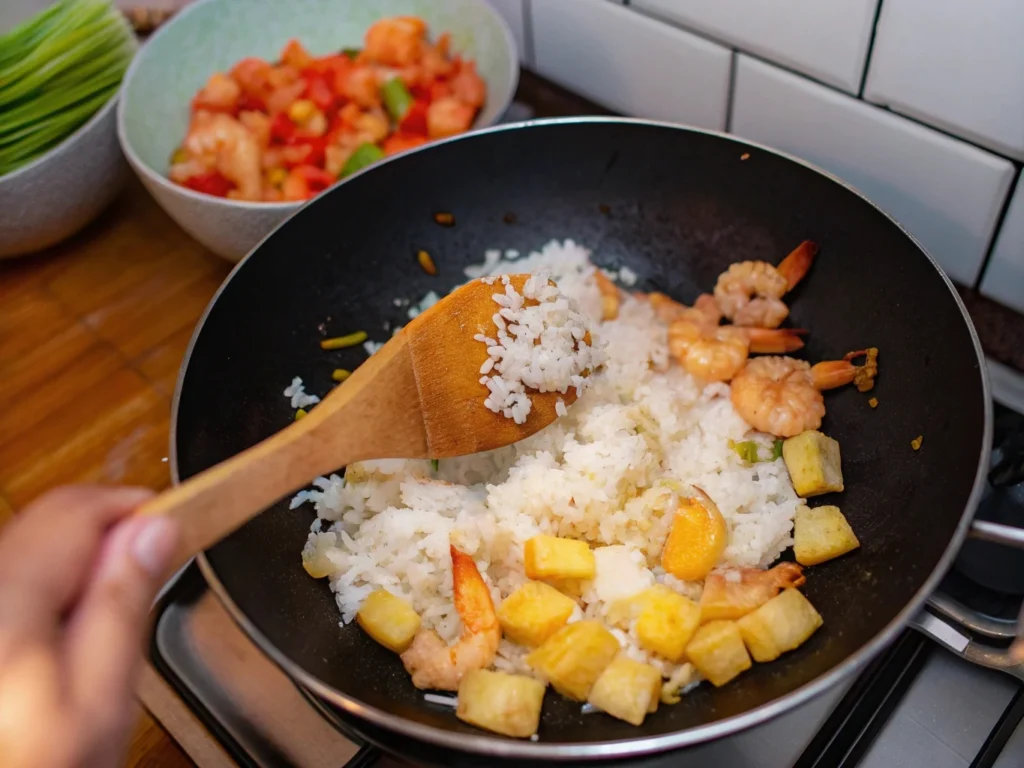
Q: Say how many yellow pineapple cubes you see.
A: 11